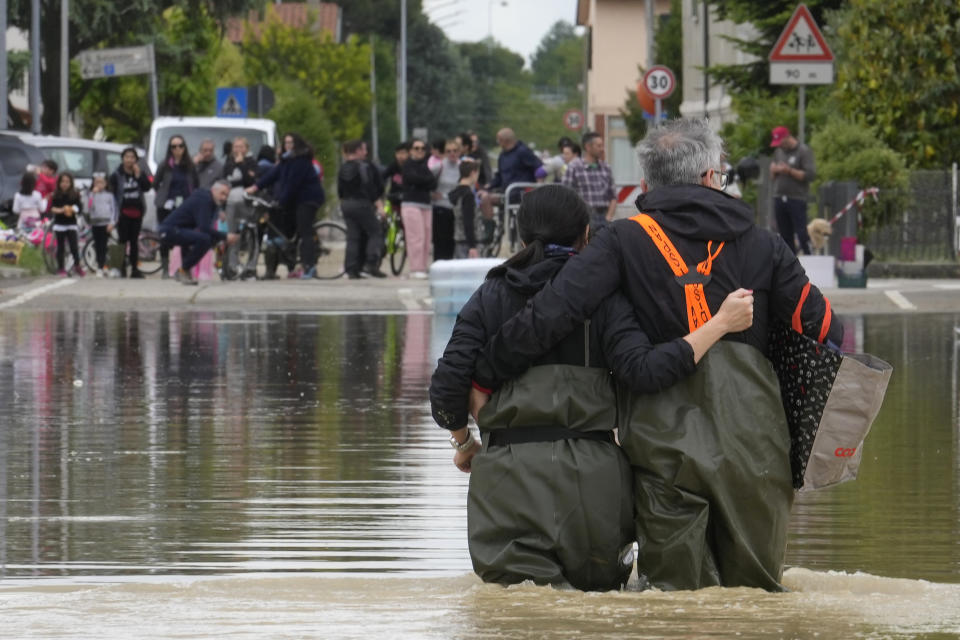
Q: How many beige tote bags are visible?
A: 1